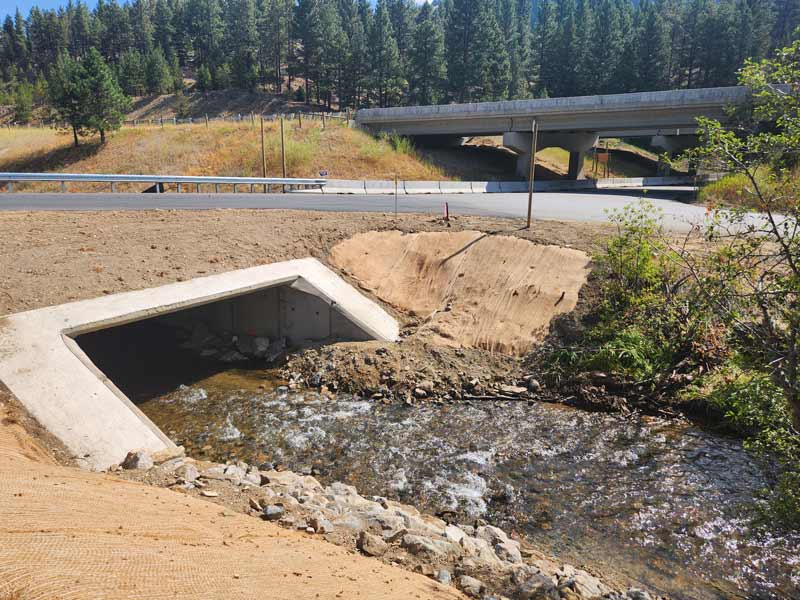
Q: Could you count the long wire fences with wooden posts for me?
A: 1